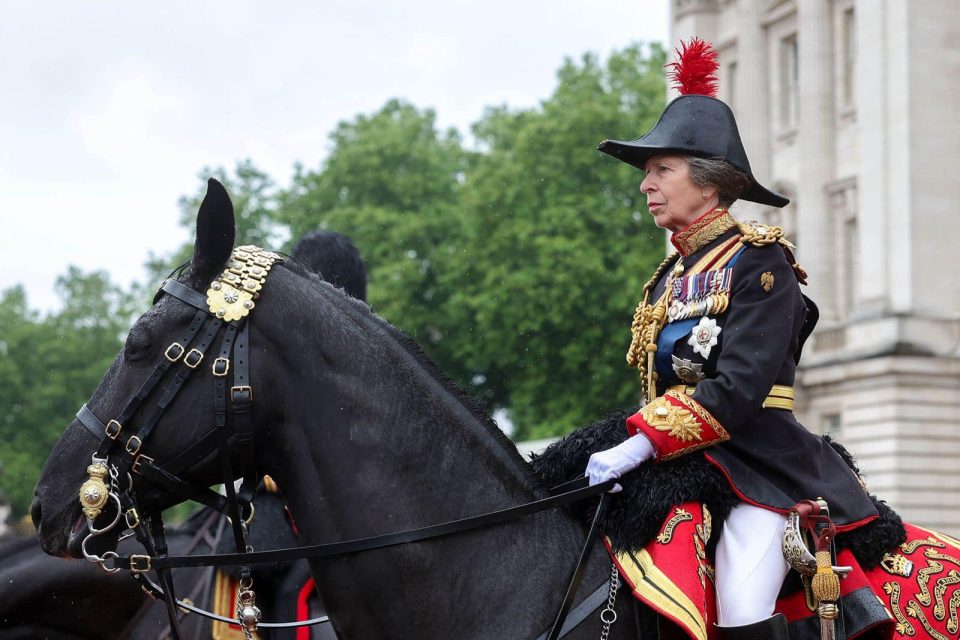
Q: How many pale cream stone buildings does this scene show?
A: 1